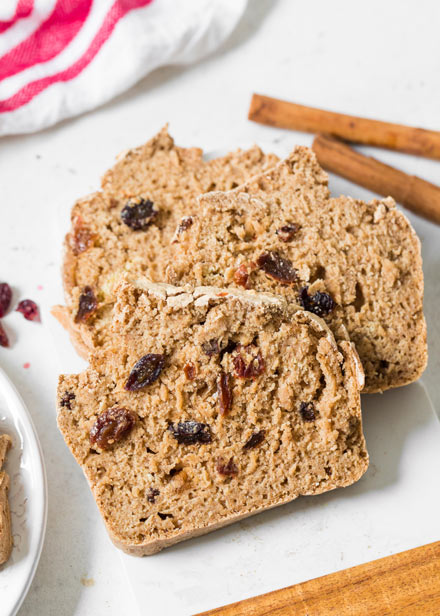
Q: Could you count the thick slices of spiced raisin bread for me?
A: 3